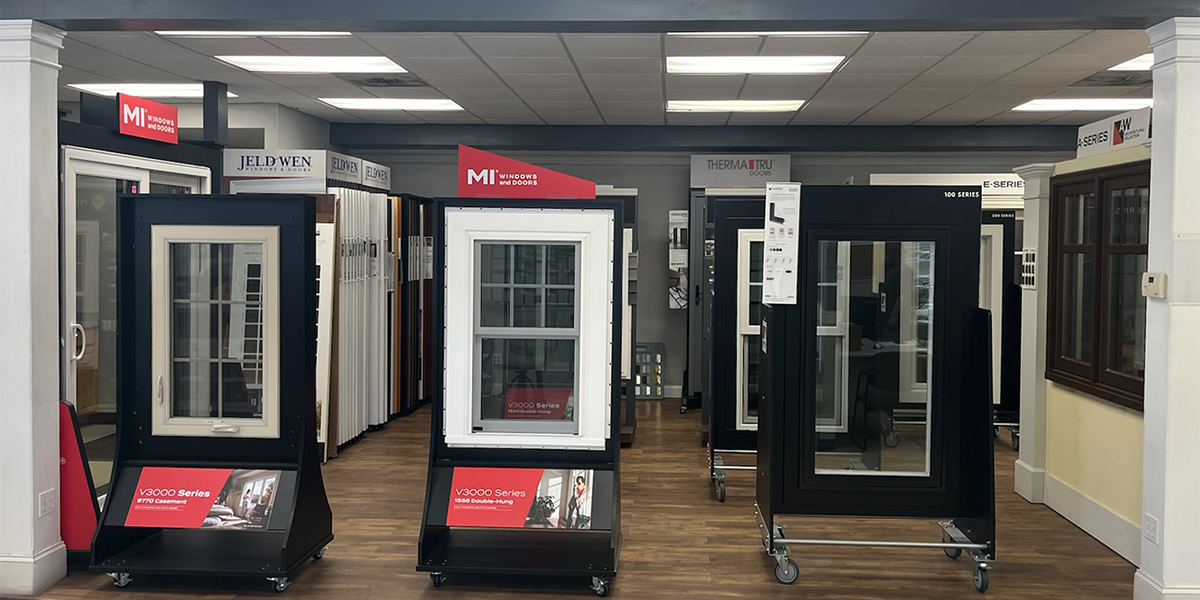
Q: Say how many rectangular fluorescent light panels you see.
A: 9